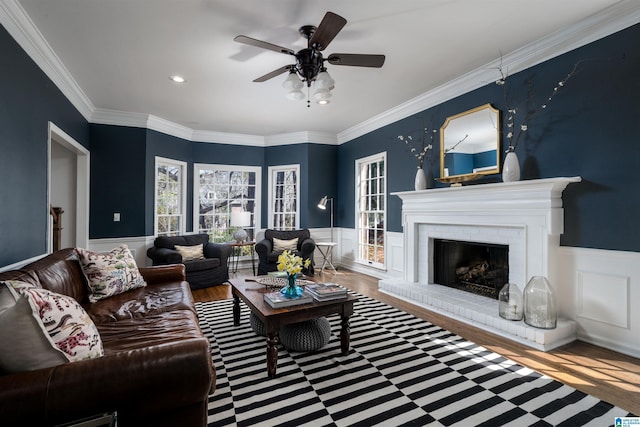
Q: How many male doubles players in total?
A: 0